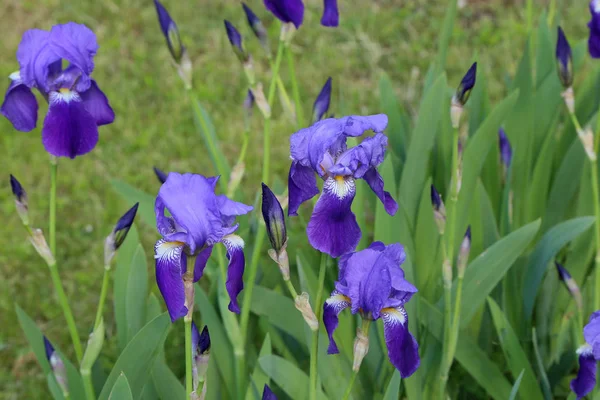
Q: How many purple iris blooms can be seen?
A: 7